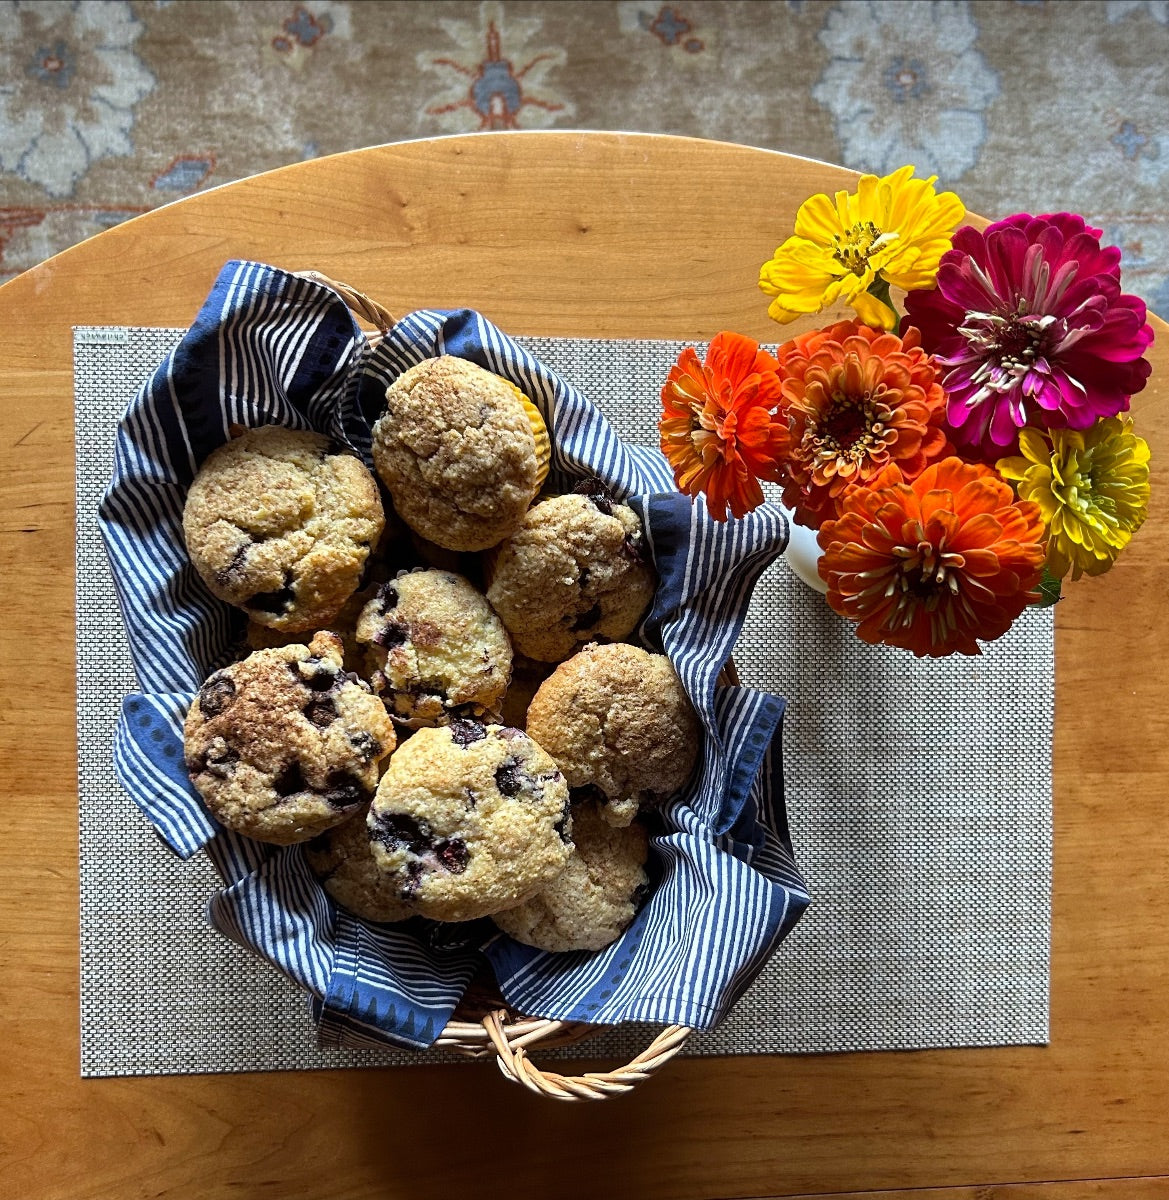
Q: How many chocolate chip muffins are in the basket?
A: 0